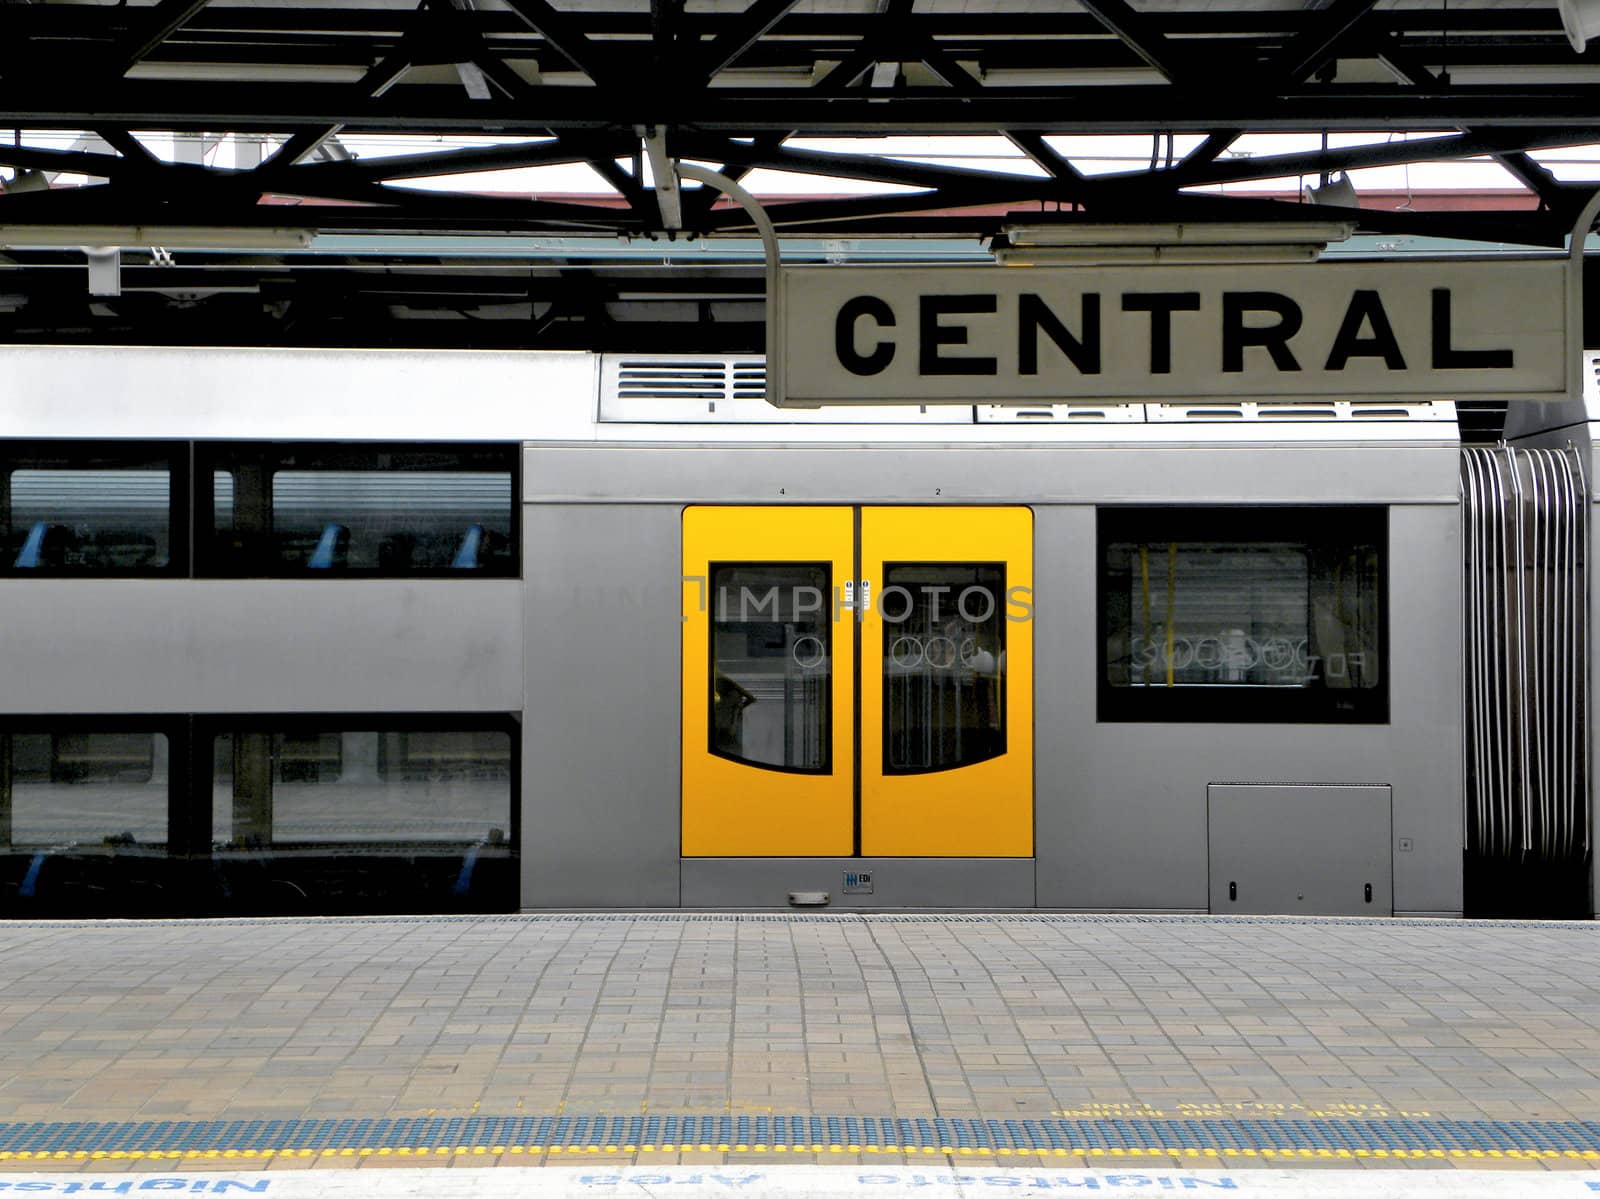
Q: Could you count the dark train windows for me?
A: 7